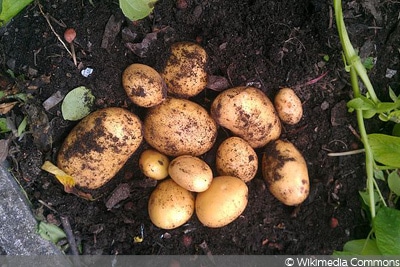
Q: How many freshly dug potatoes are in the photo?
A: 12